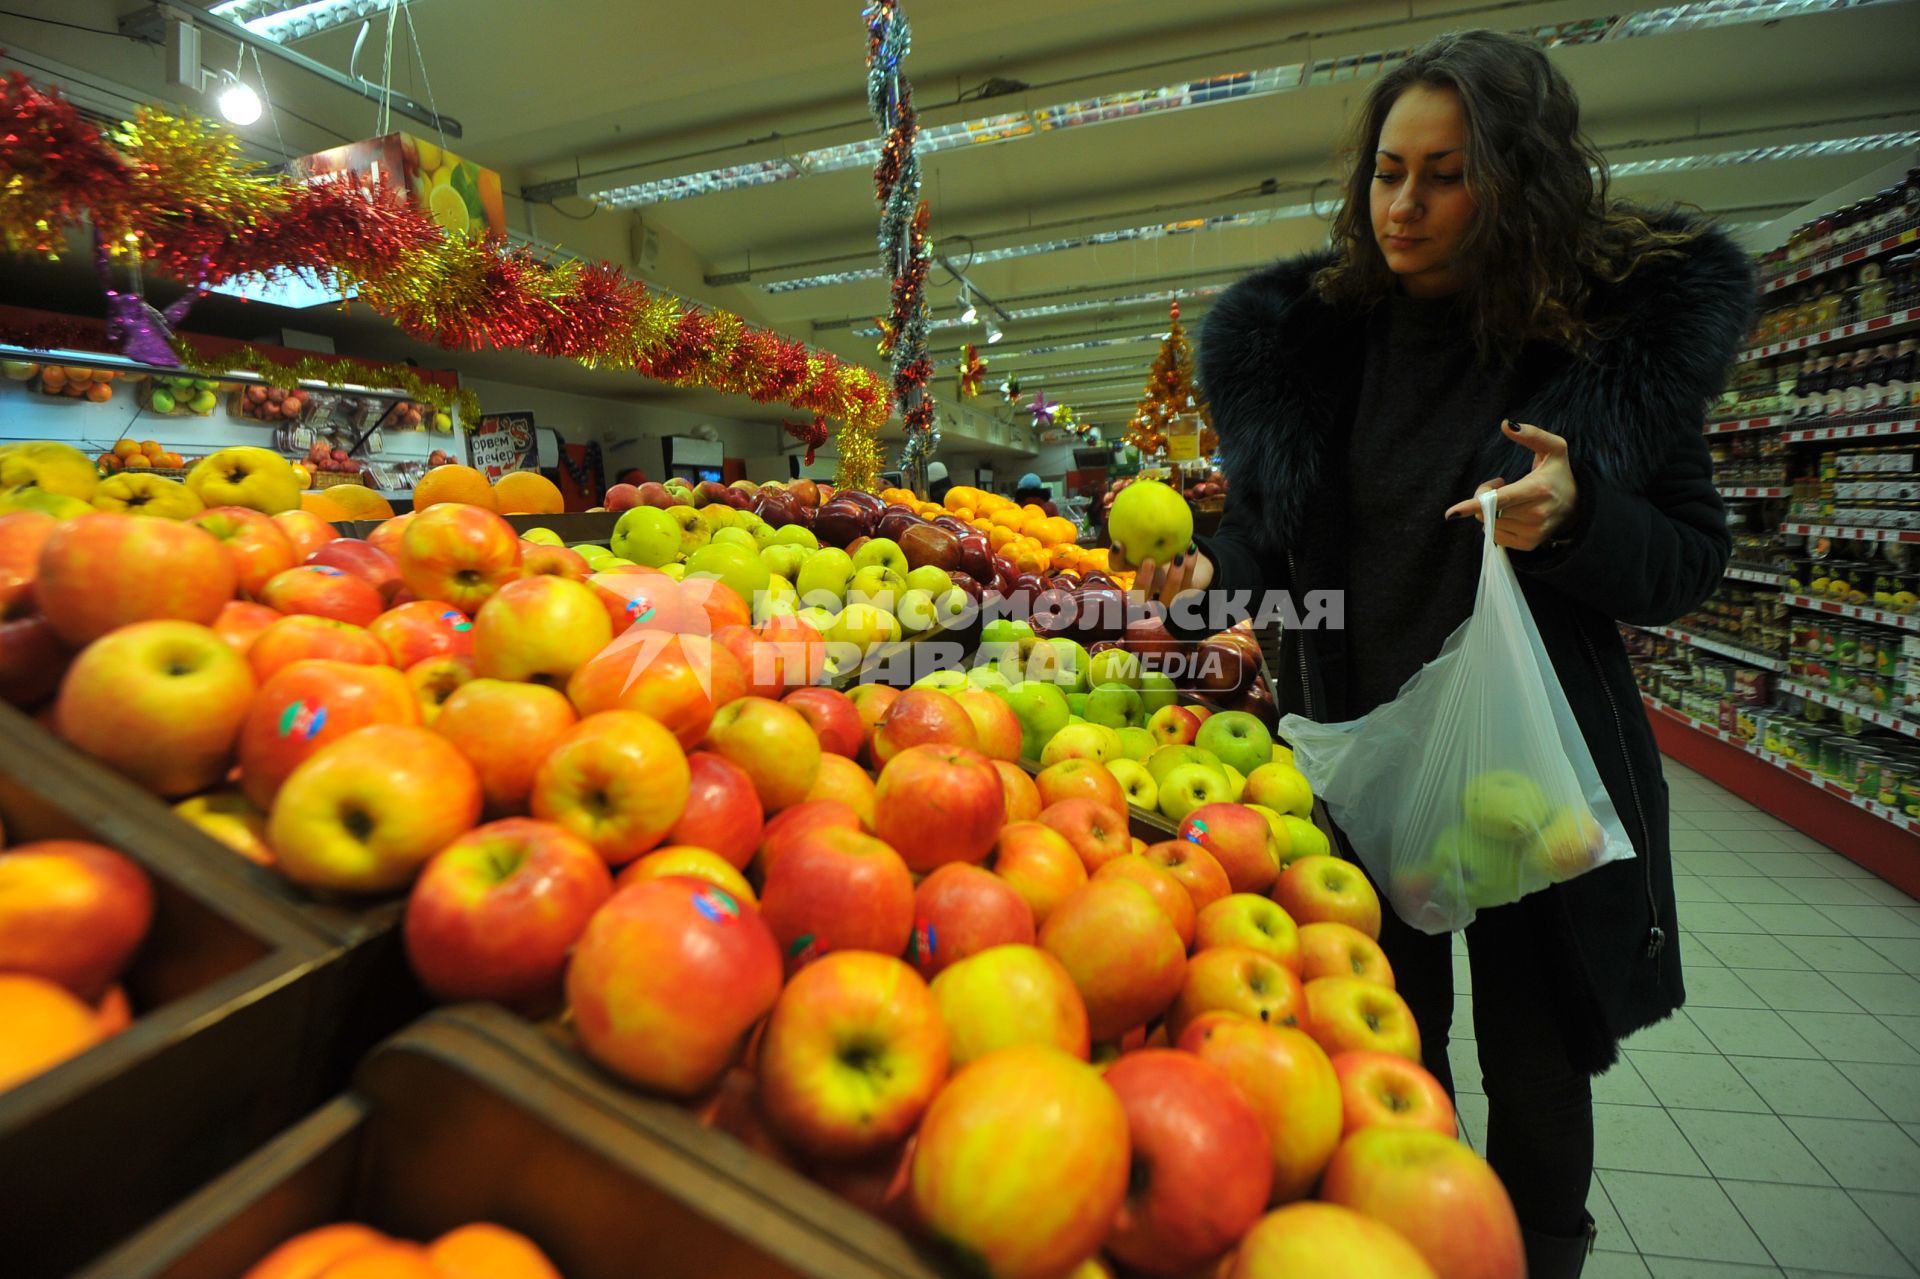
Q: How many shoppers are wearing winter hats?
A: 2